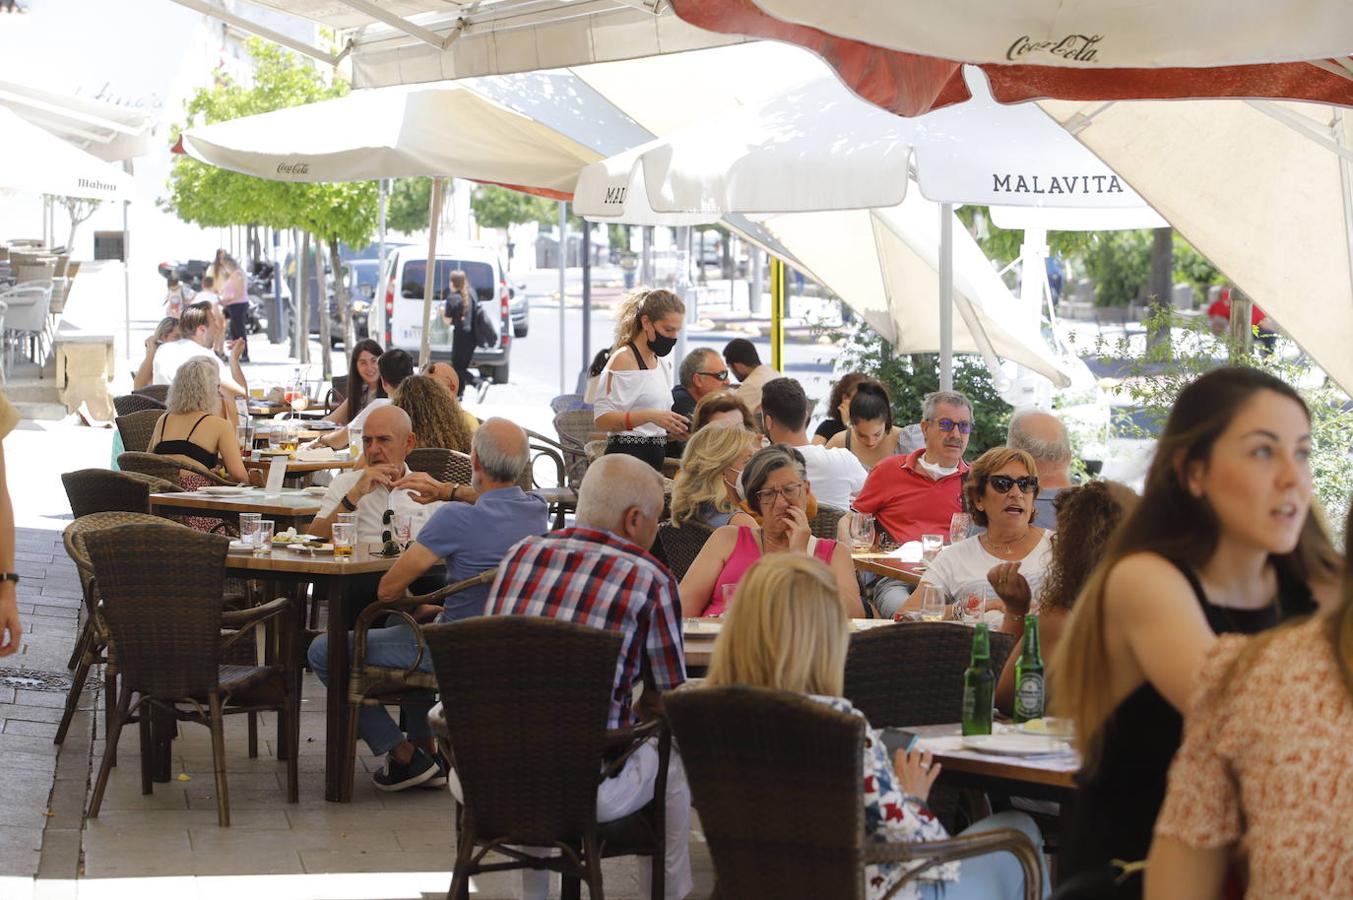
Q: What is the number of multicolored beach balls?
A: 0